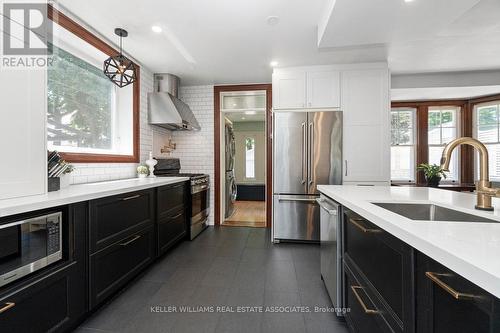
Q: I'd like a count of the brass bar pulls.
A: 8